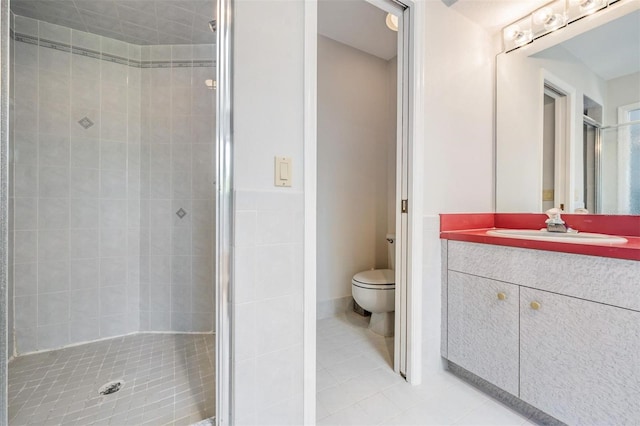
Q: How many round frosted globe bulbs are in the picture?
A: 3